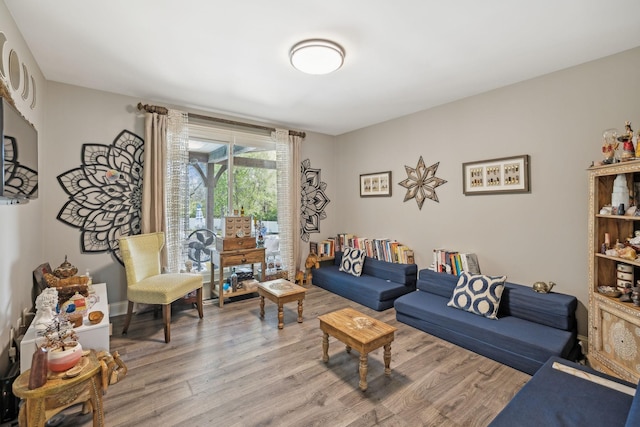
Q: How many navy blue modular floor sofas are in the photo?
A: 3